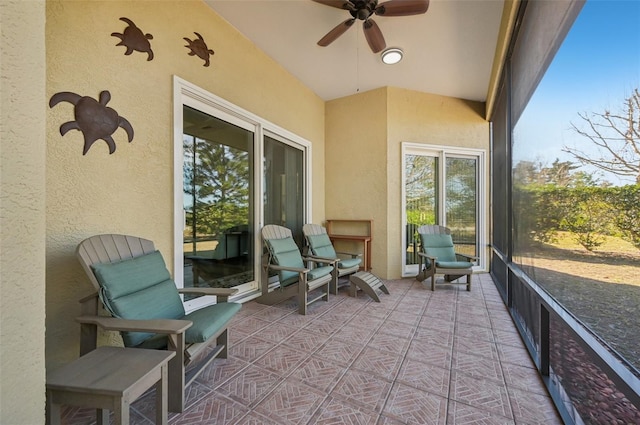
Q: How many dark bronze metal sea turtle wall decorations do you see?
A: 3